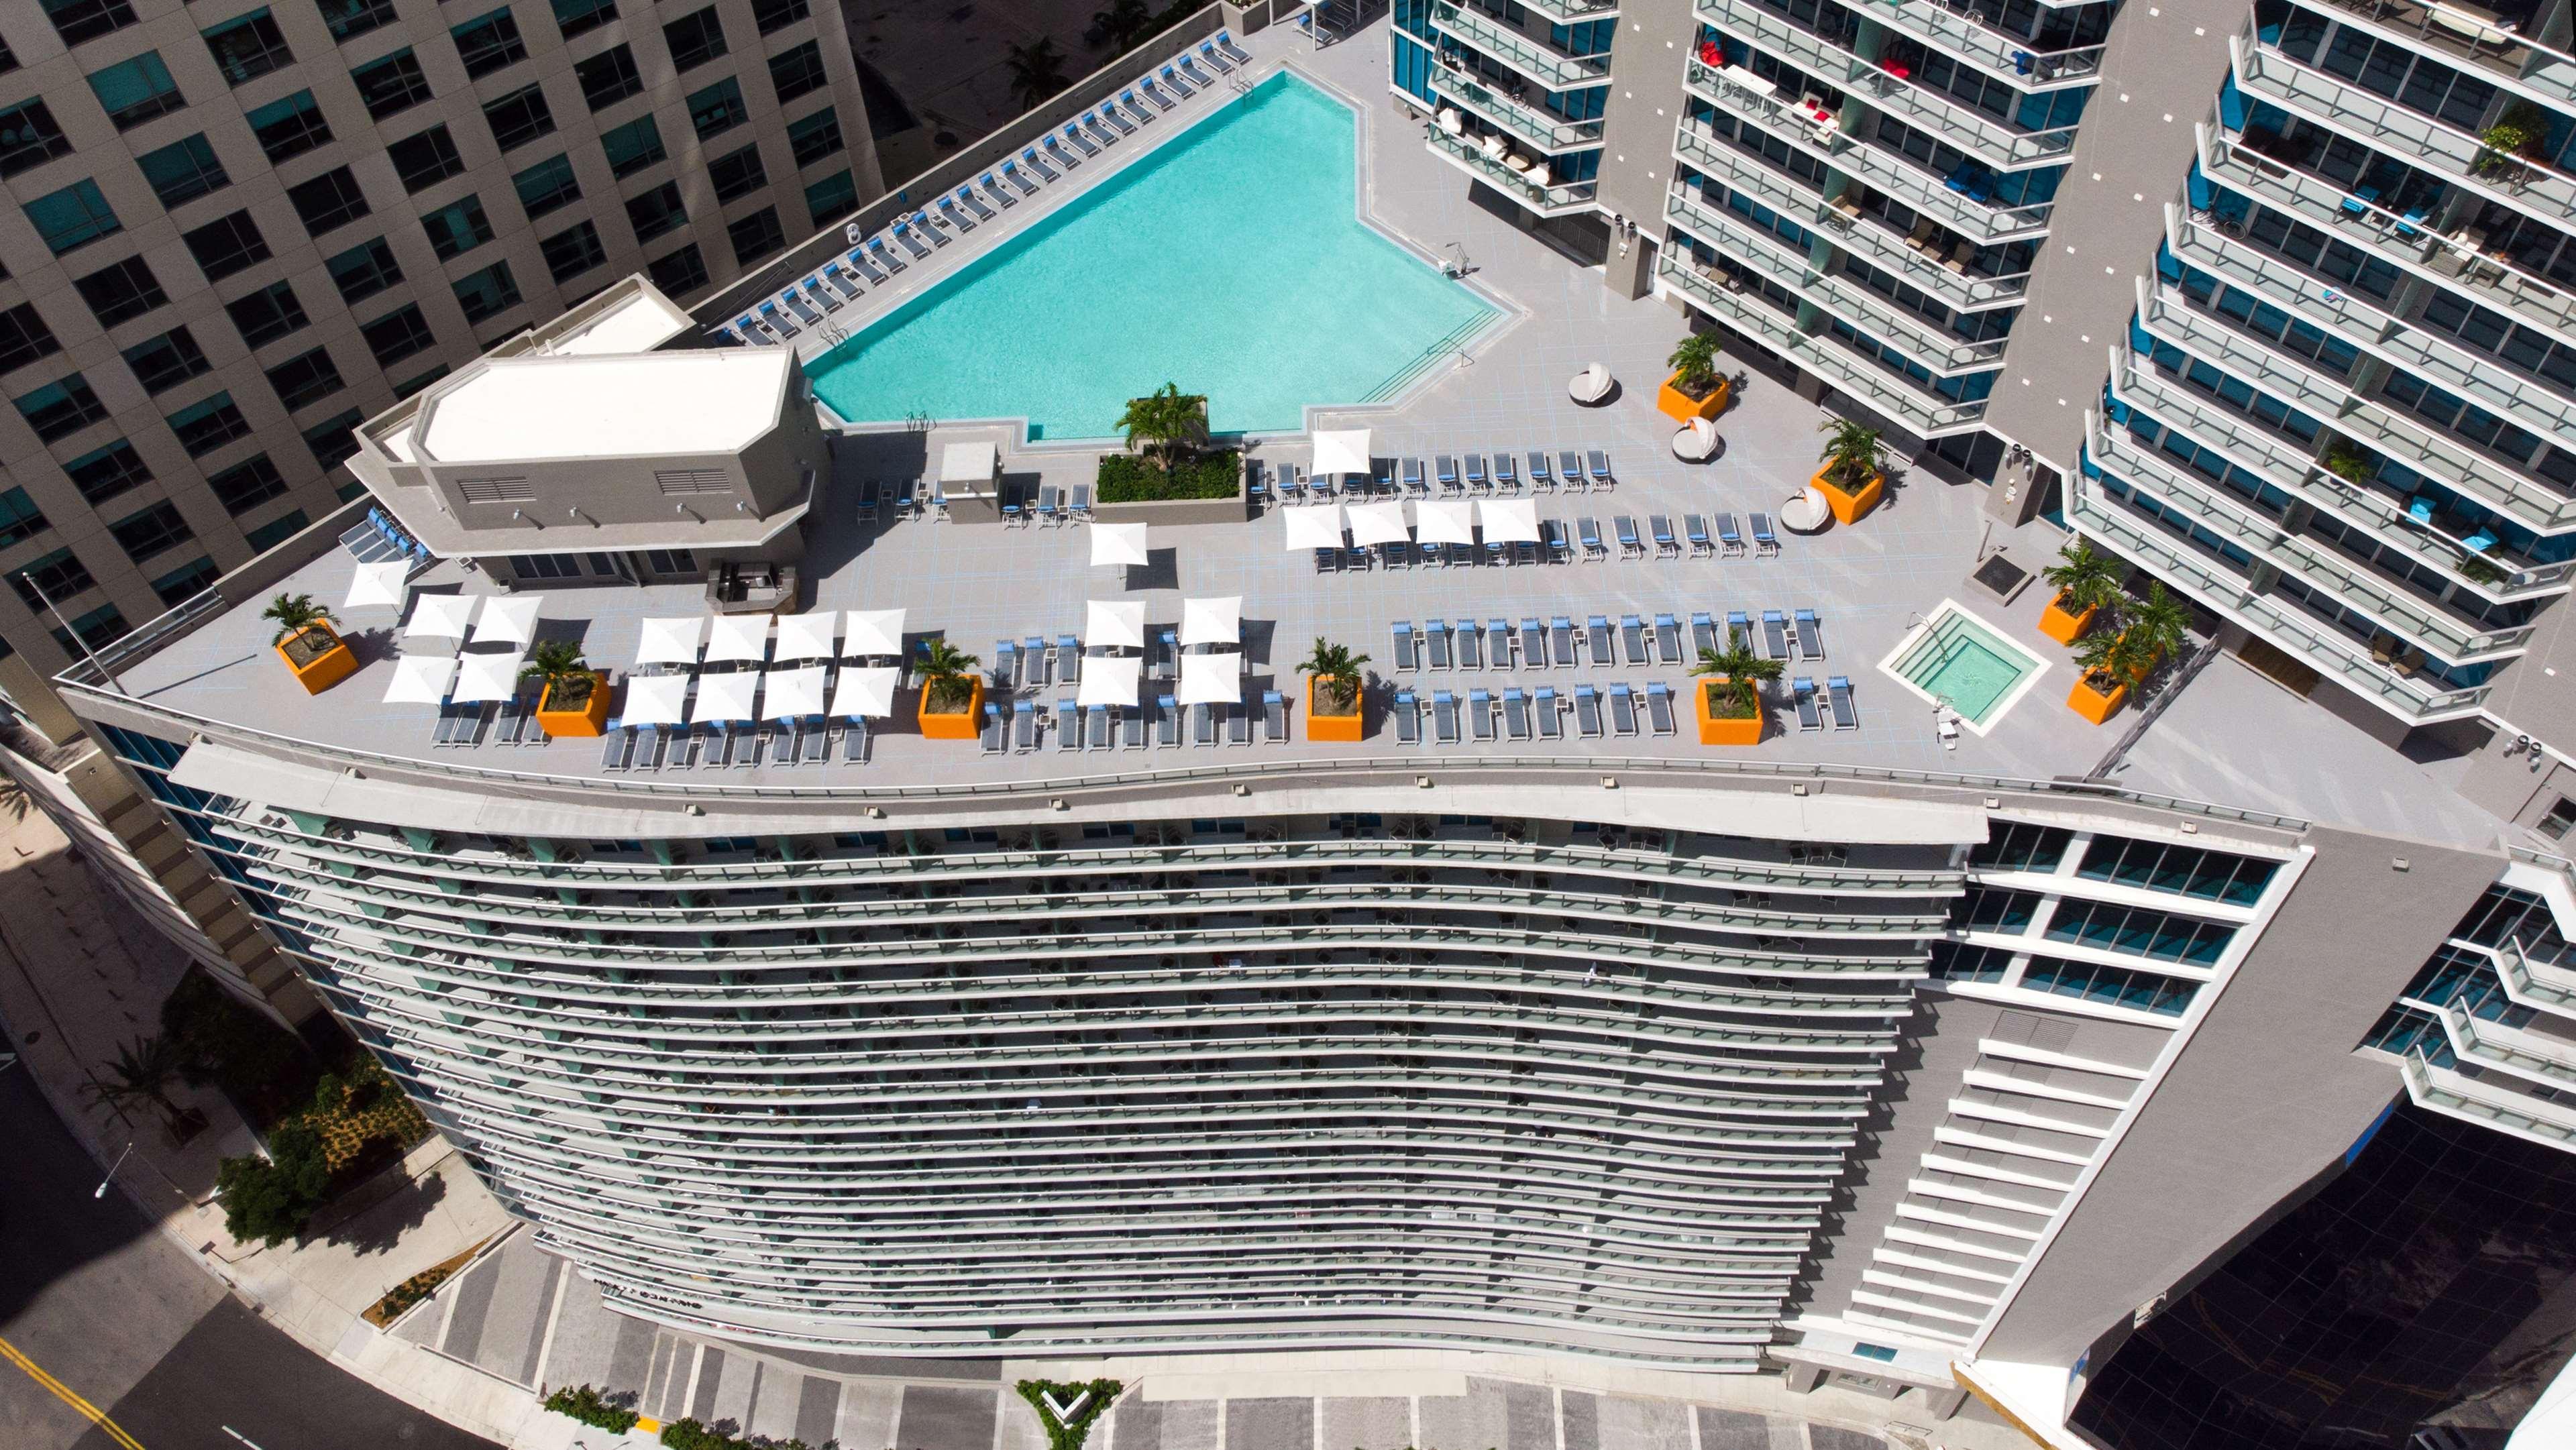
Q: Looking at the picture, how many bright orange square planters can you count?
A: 10